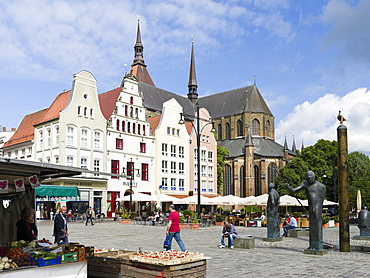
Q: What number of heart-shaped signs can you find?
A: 3